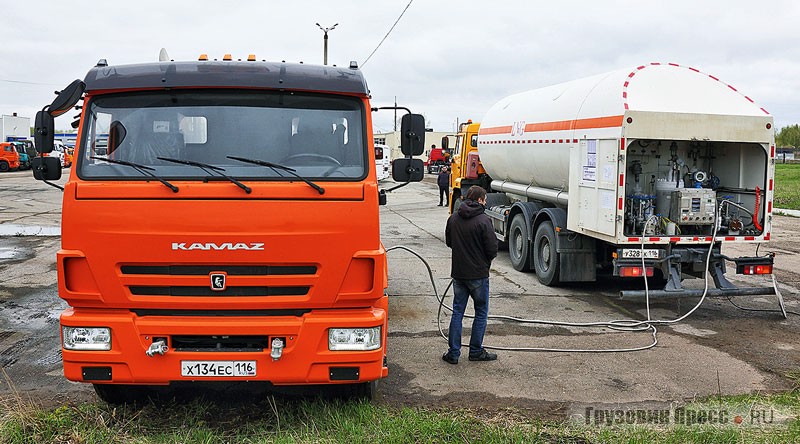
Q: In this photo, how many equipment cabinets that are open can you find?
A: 1